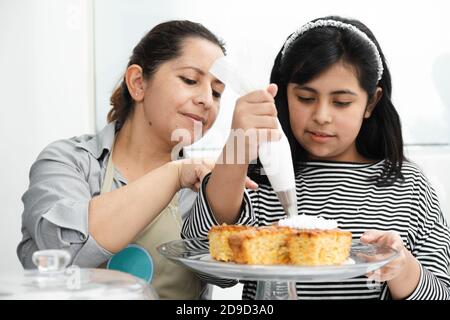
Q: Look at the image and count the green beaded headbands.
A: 0